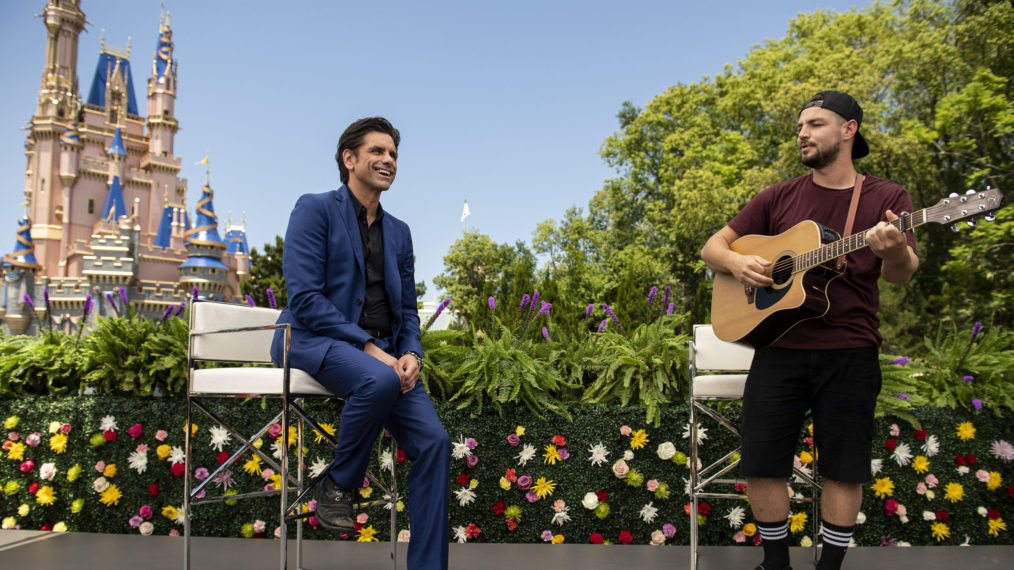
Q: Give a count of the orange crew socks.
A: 0